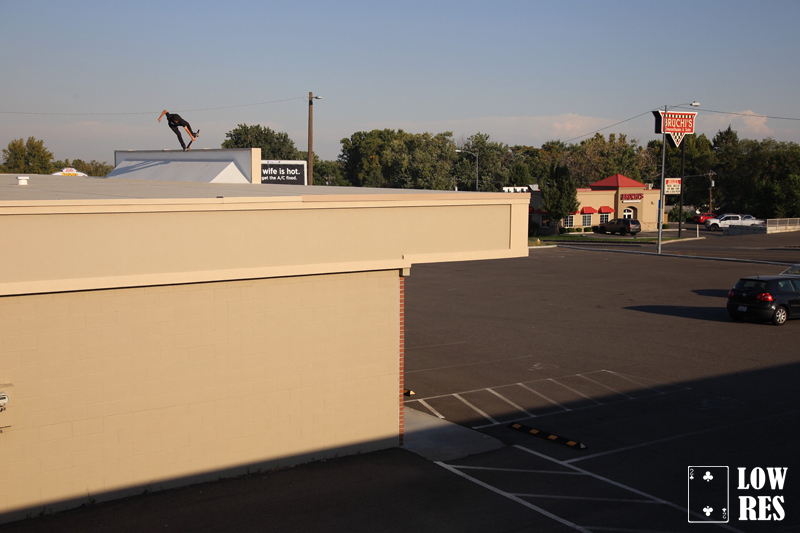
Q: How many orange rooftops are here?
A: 1